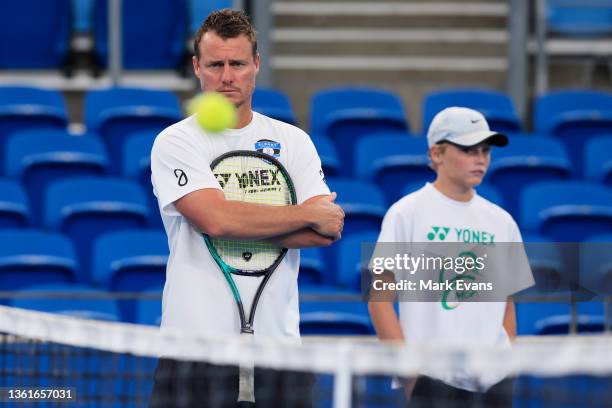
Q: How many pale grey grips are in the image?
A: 1